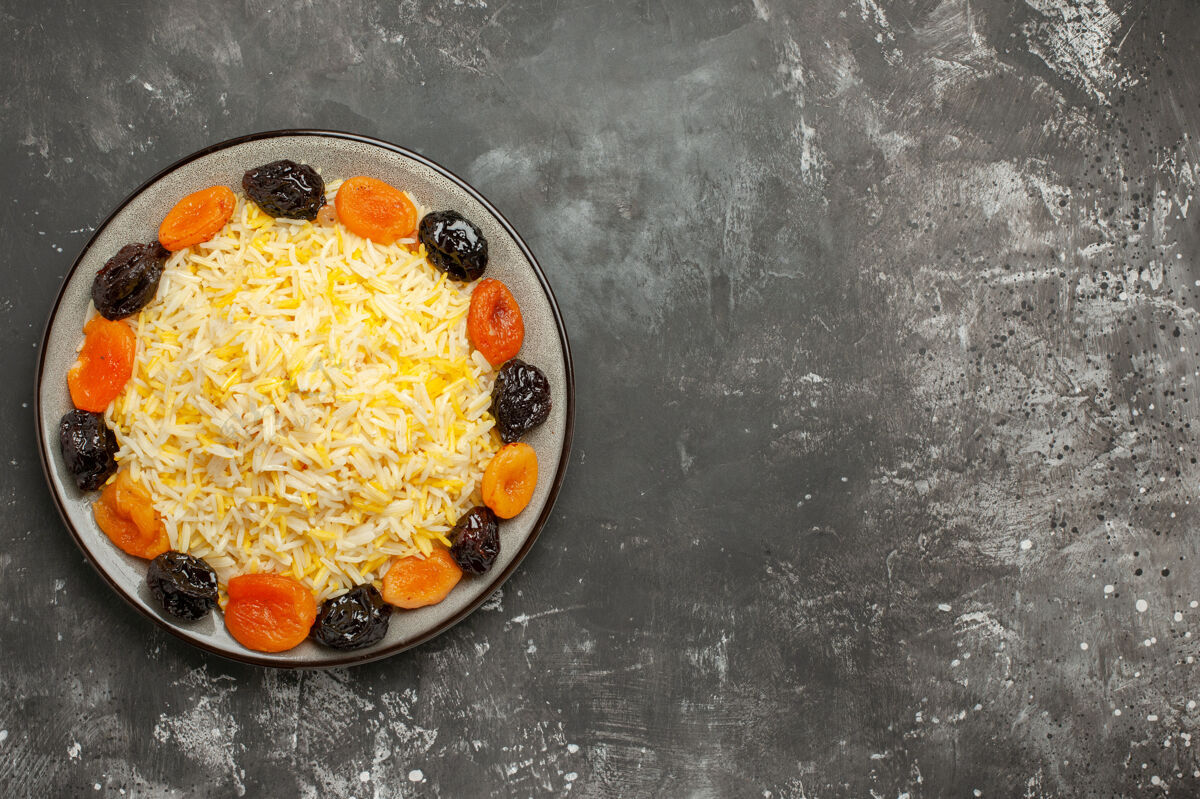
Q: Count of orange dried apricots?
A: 8